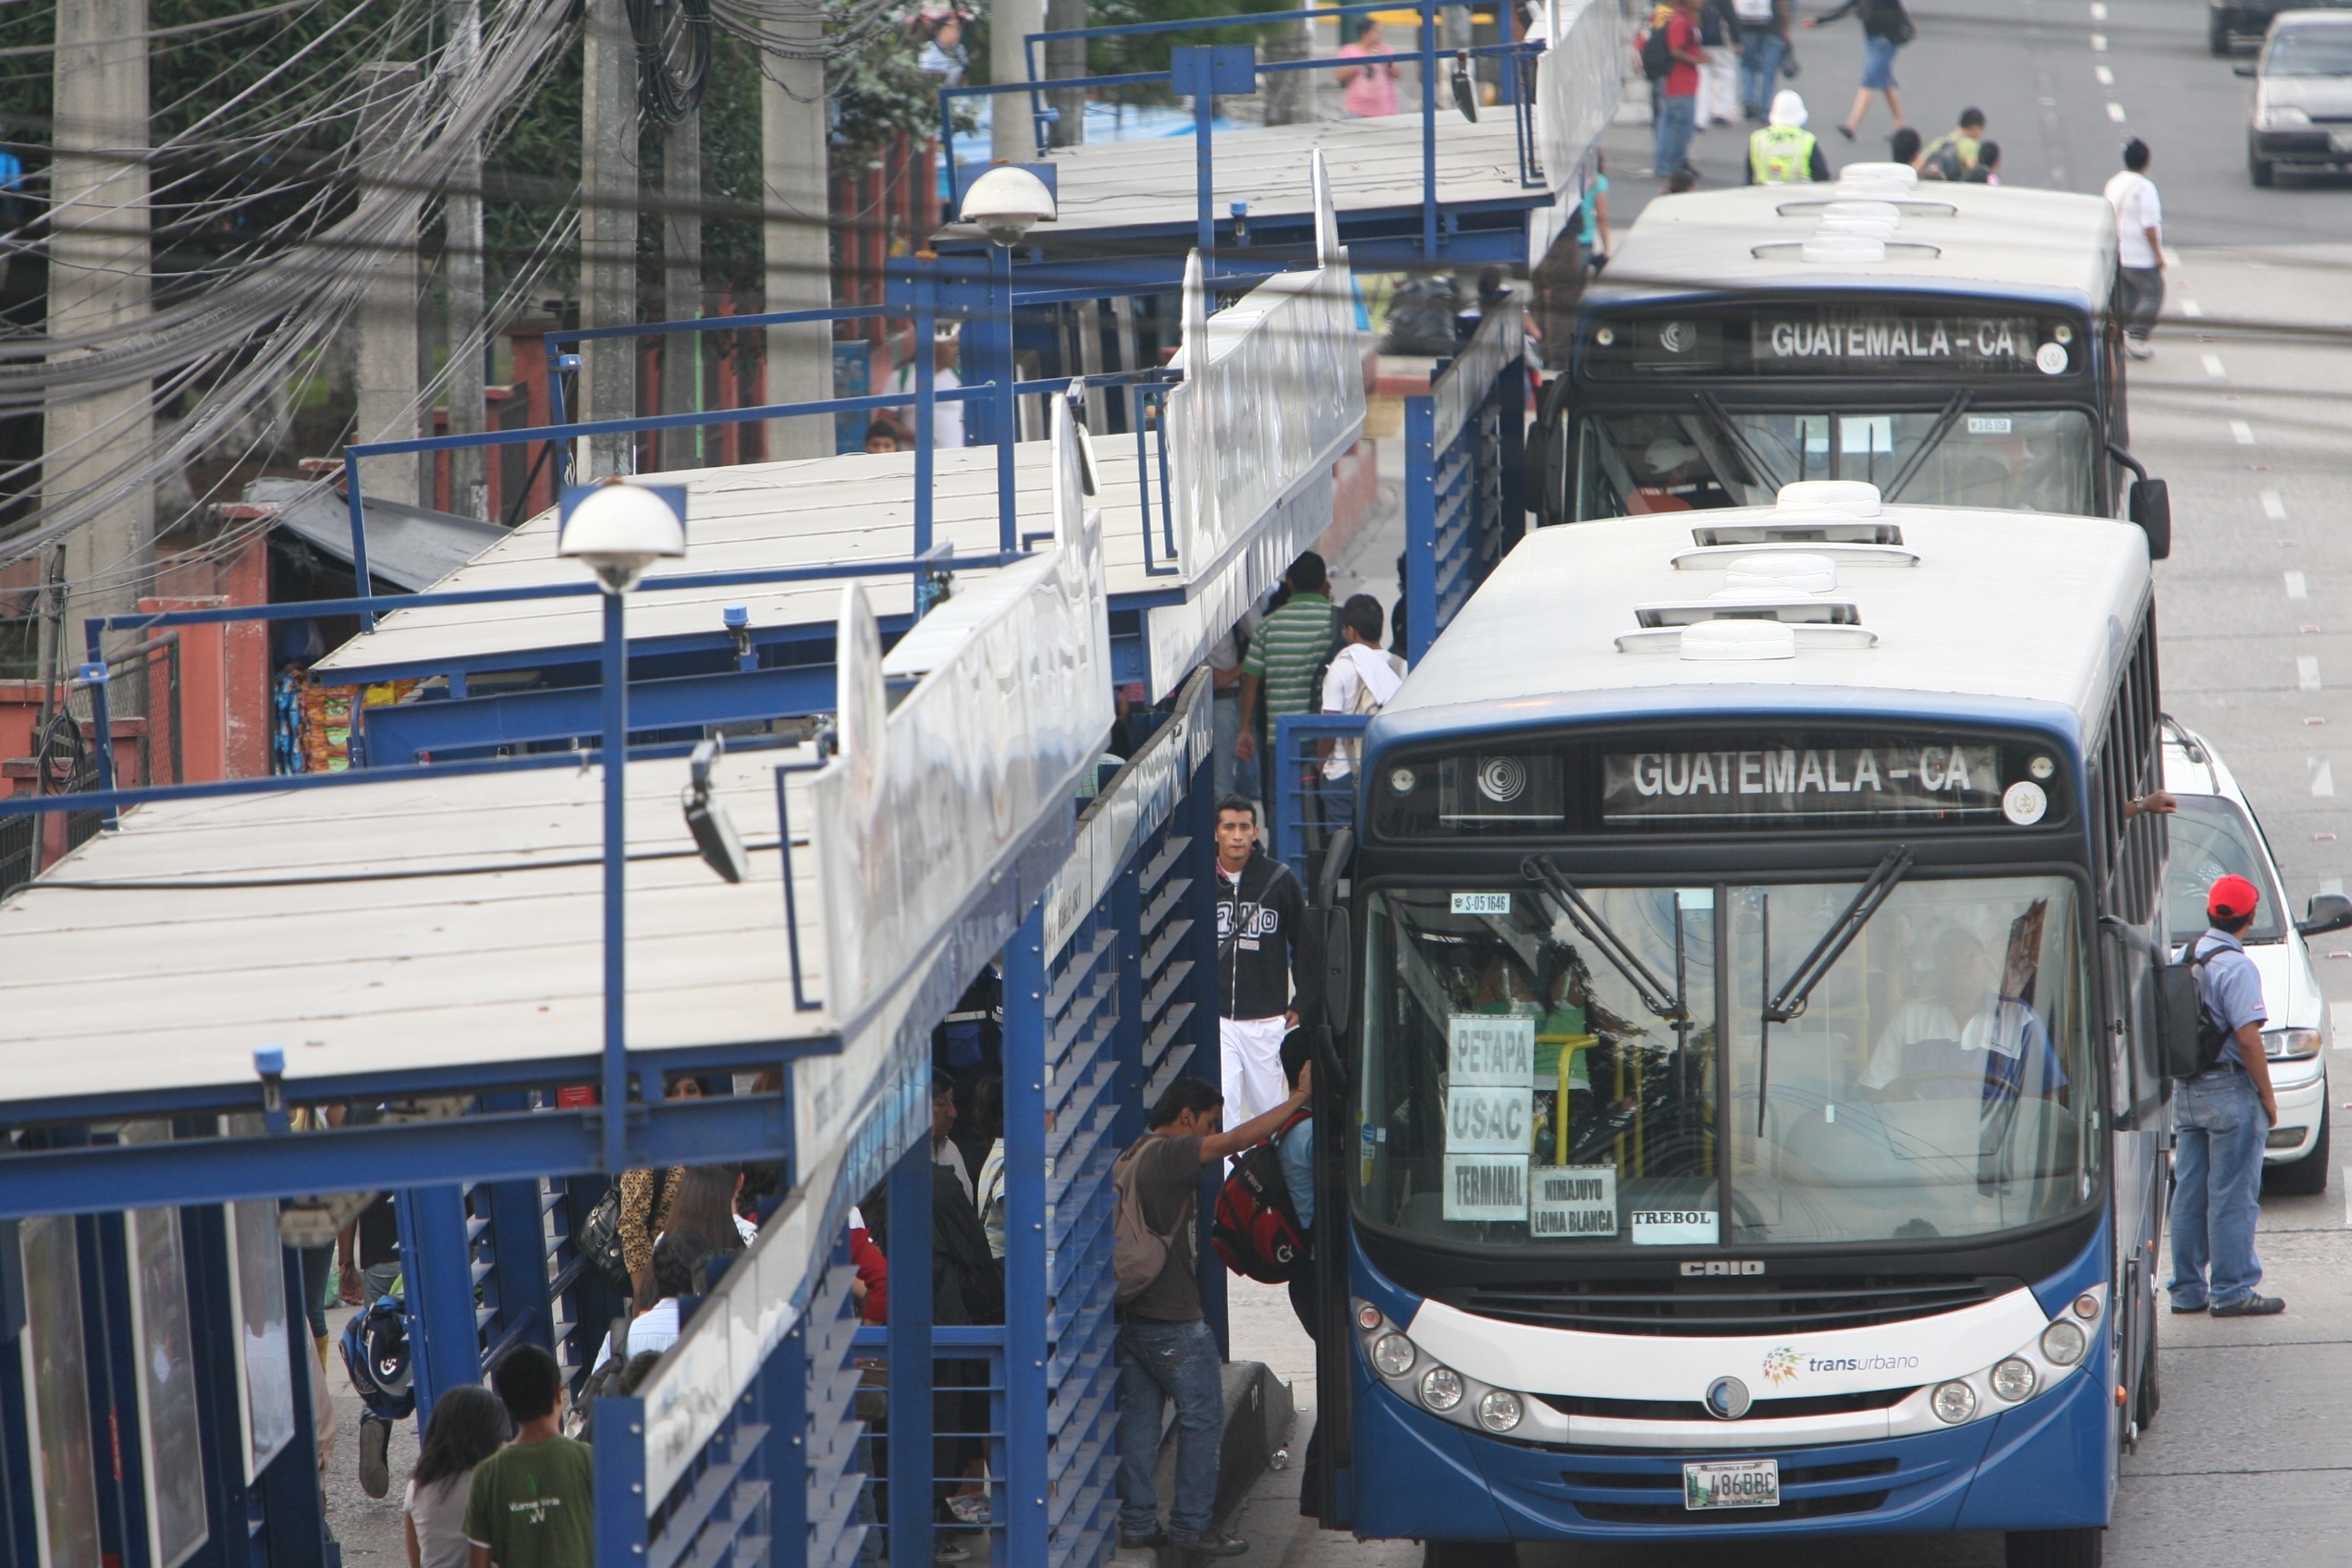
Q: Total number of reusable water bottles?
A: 0